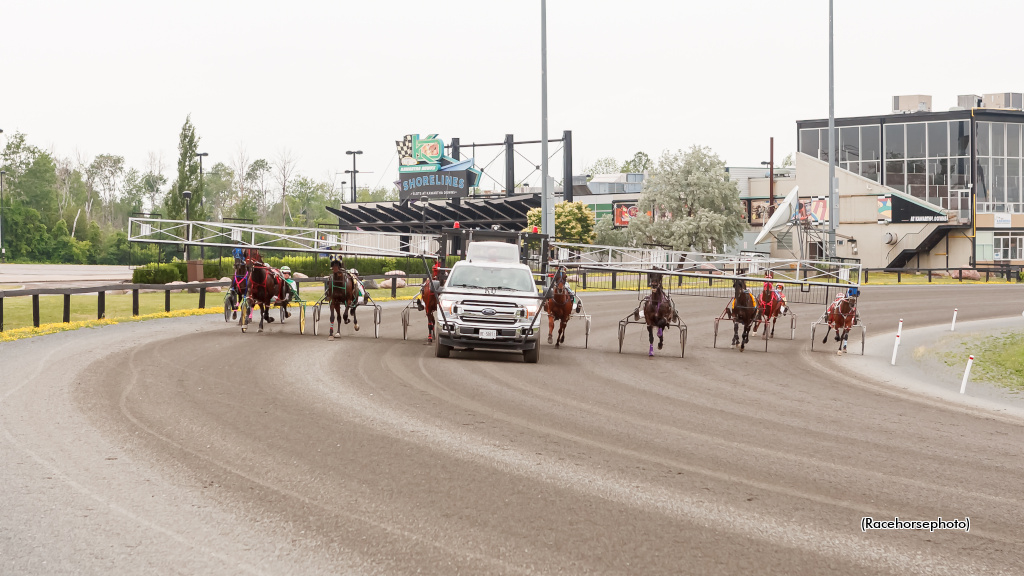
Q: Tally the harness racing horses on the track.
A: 9